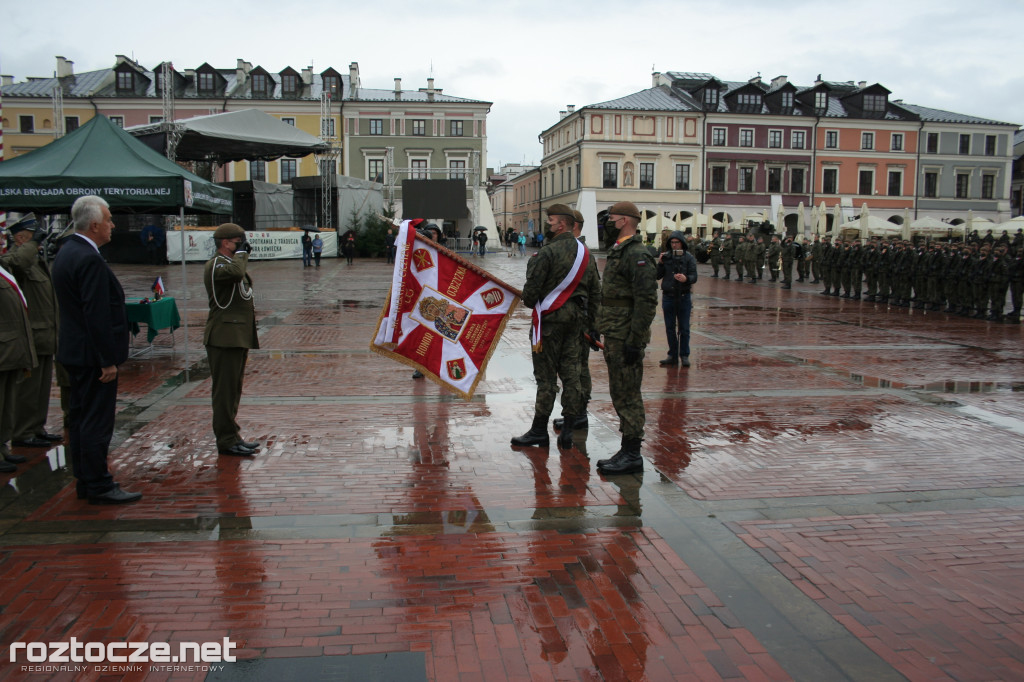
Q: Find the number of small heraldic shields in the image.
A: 3